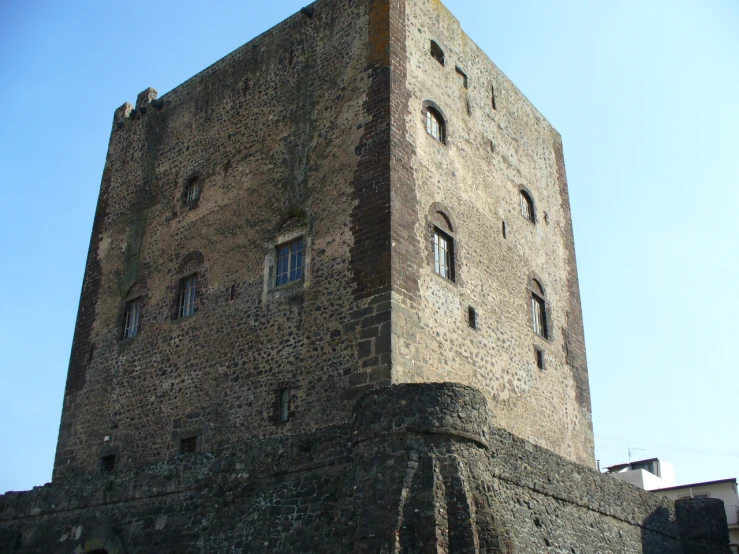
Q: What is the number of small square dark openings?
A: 4